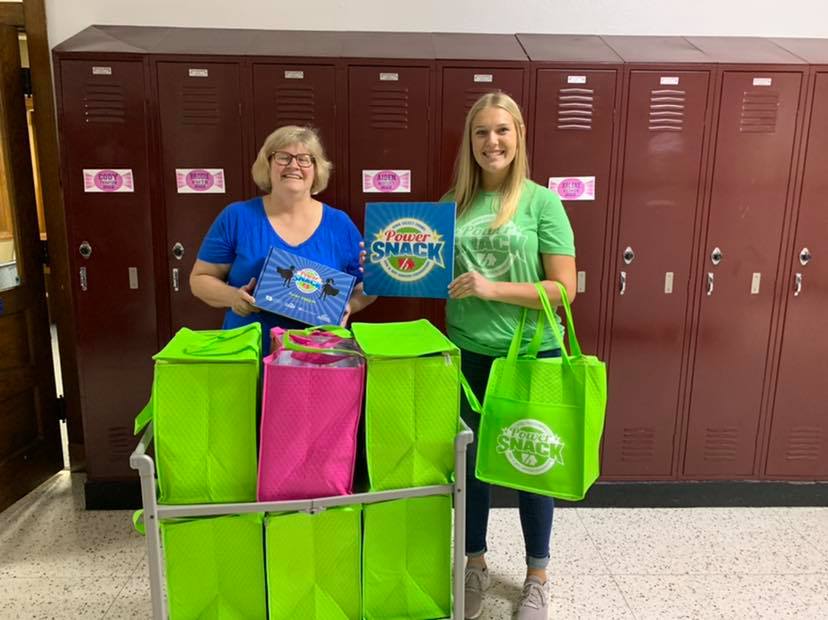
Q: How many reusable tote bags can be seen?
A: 7